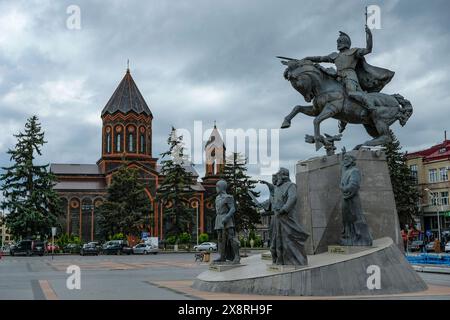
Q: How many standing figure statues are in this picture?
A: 4